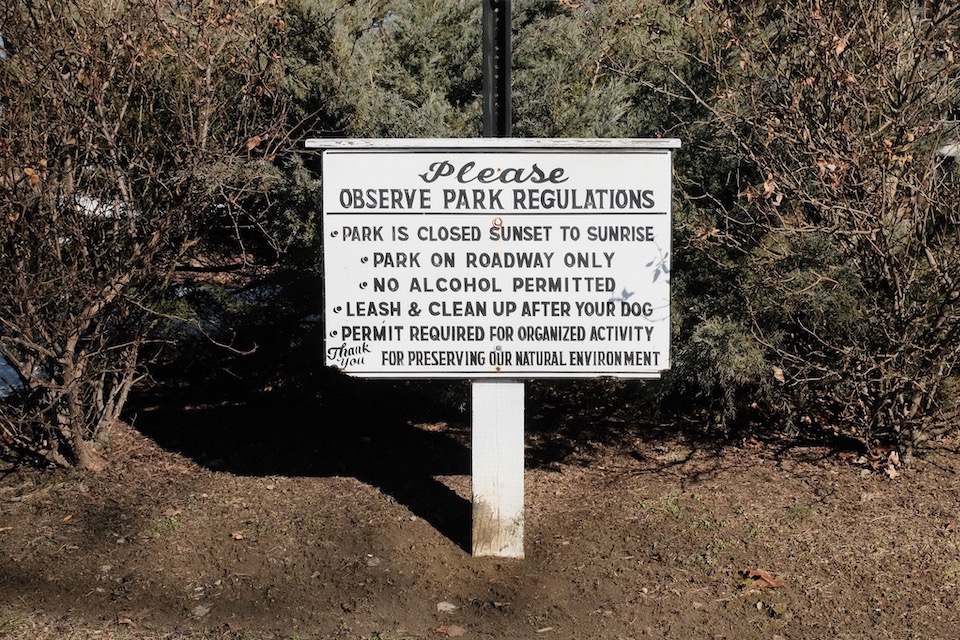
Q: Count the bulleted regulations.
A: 5